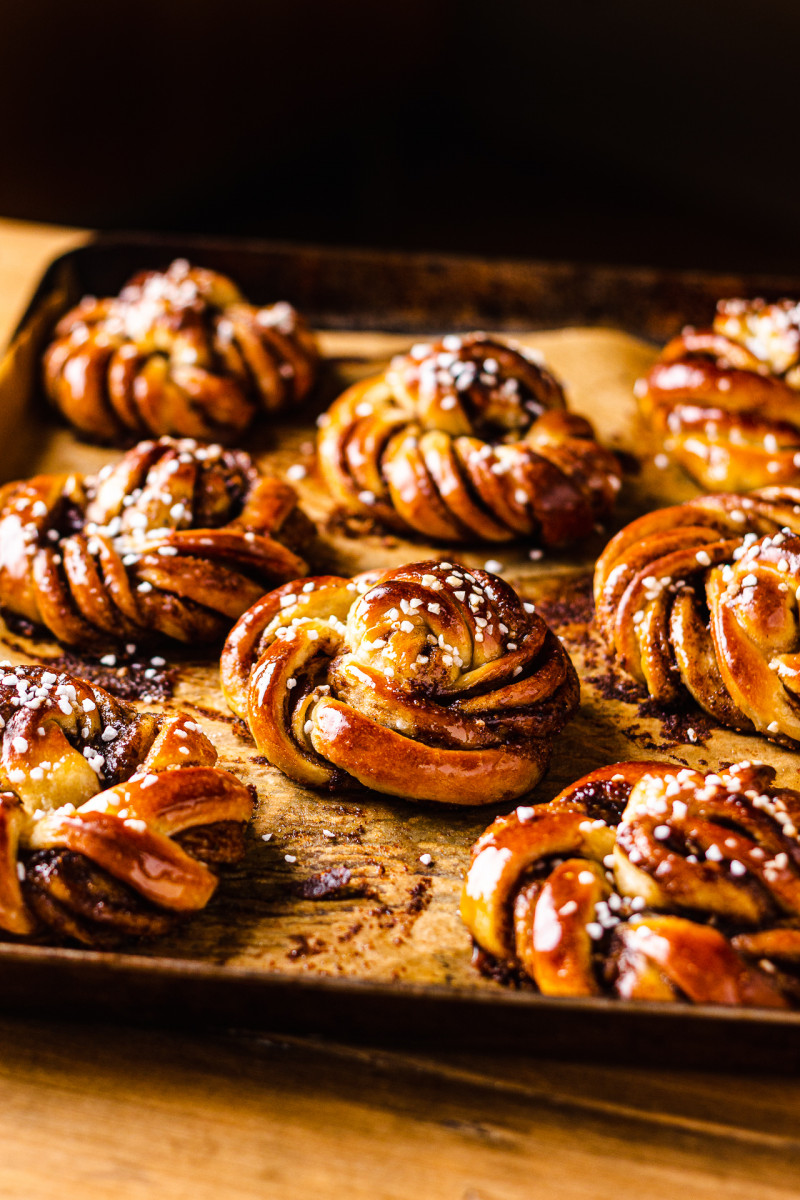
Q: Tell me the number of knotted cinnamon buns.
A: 8